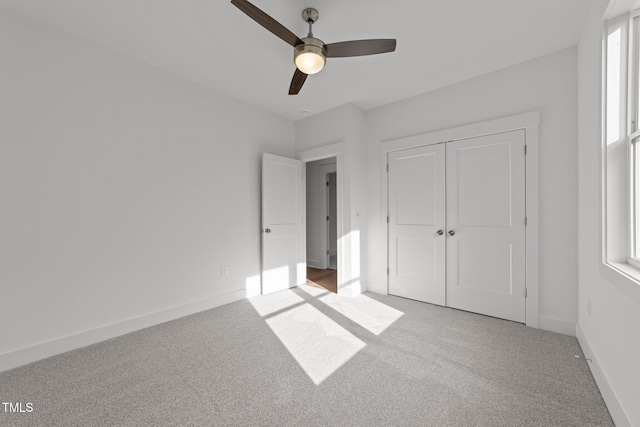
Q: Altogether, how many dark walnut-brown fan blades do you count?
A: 3